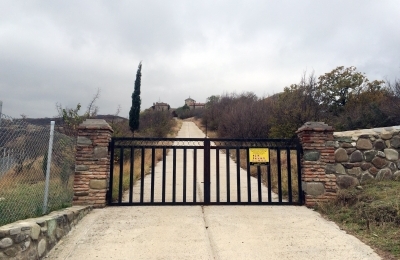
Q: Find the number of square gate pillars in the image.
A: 2